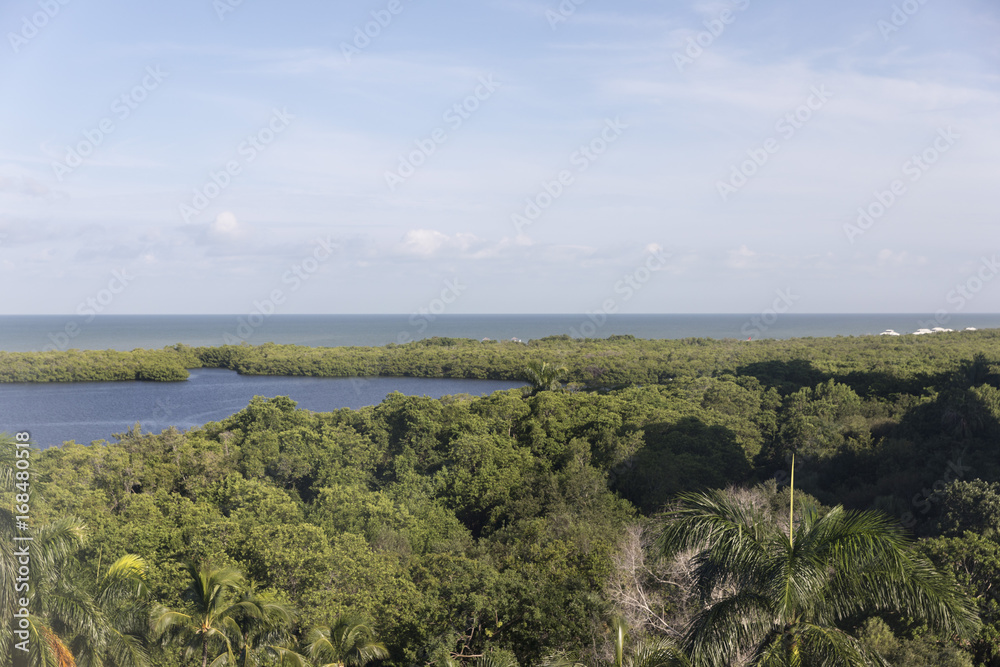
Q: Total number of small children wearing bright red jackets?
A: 0